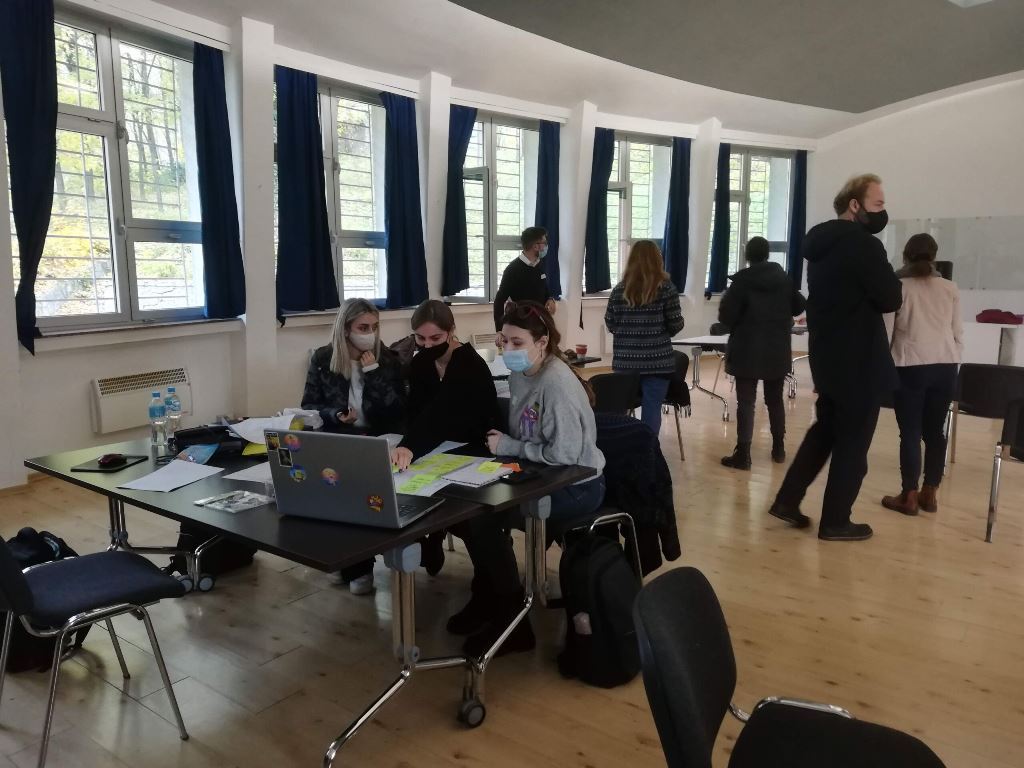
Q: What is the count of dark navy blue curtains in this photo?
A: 10